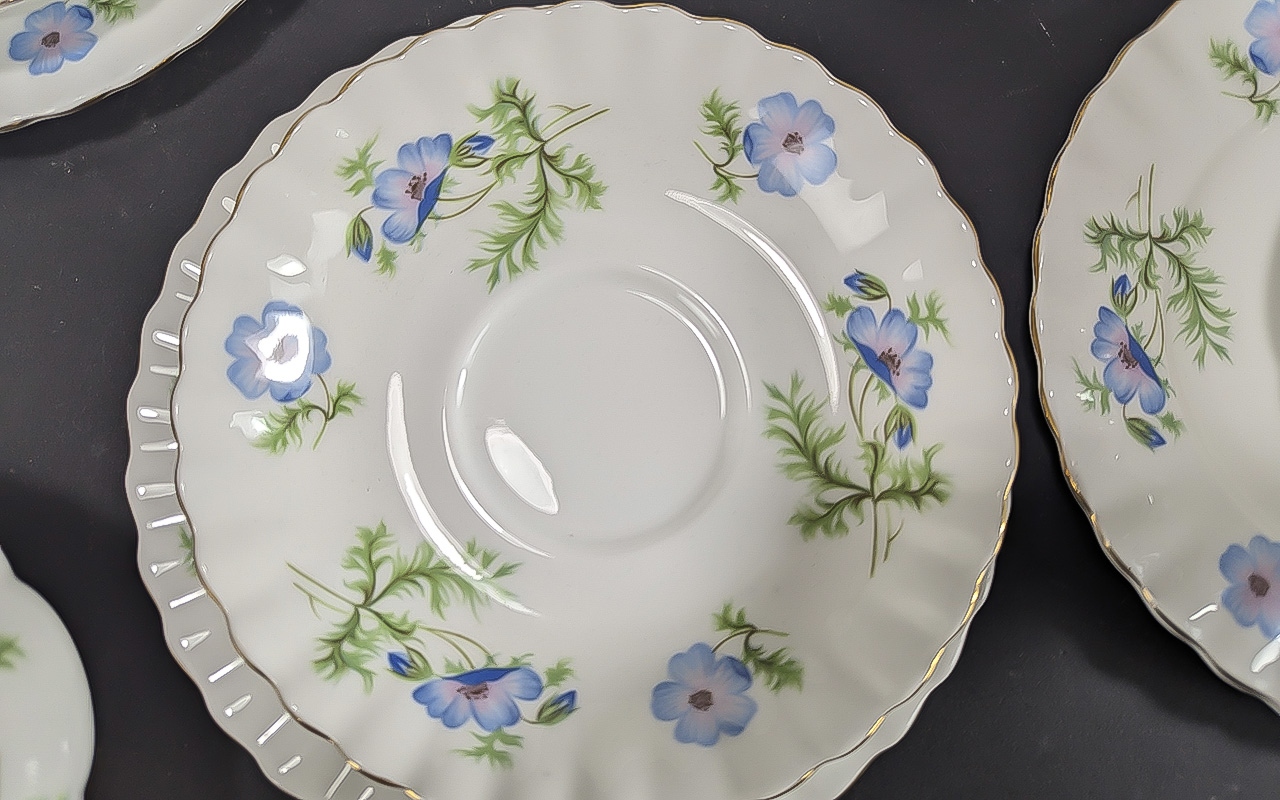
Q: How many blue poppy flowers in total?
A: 10